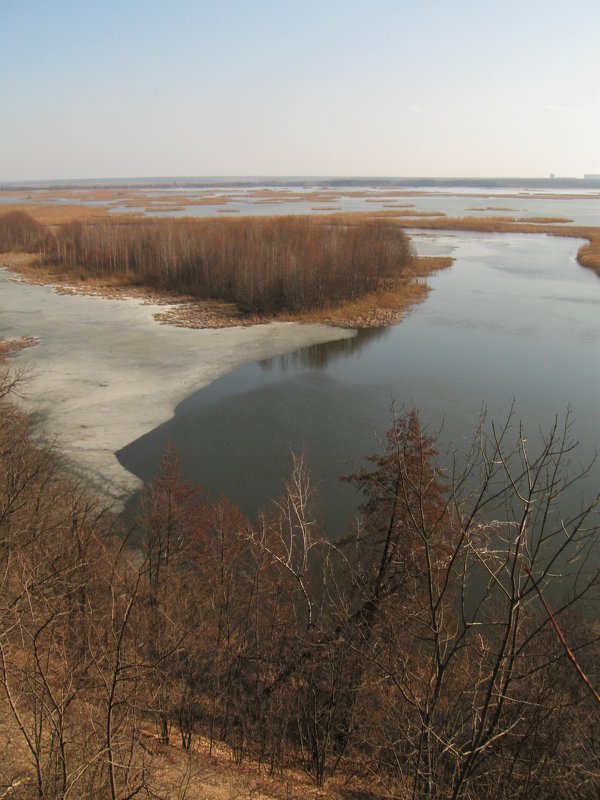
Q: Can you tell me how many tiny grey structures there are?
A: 2